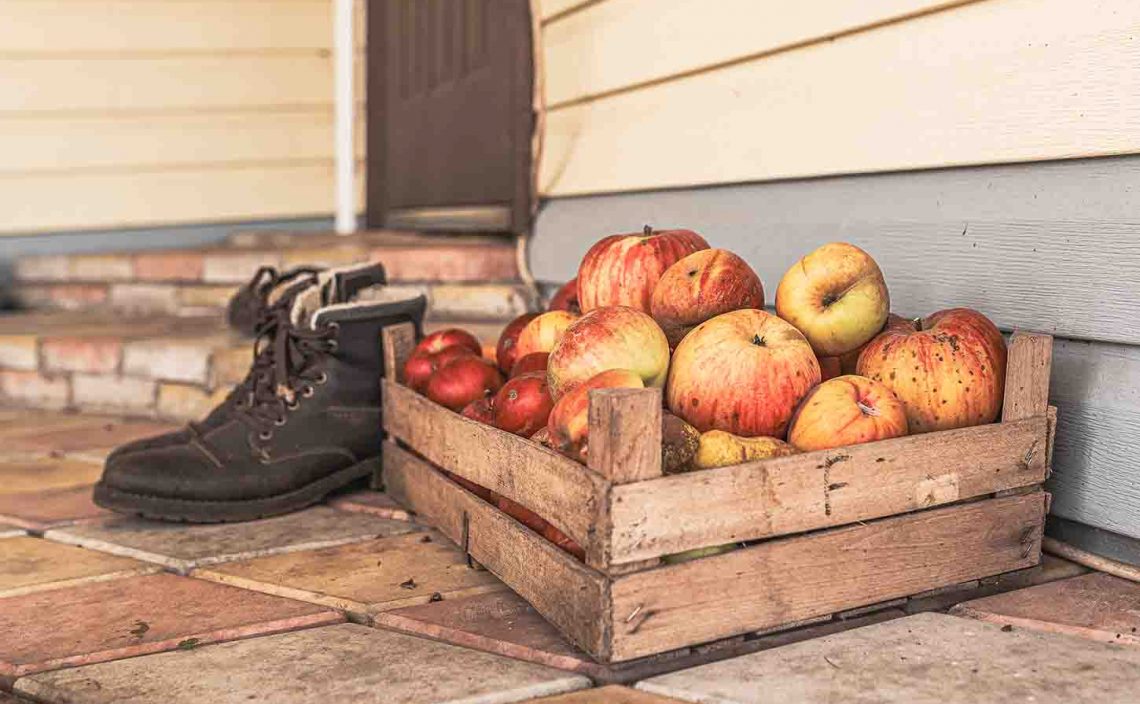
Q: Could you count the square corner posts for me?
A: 3